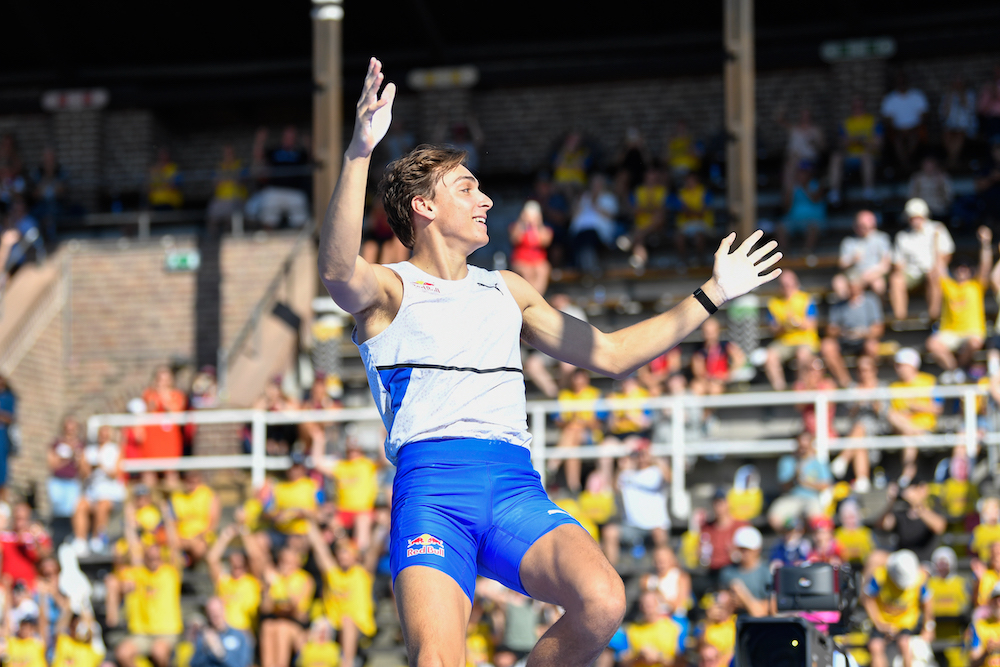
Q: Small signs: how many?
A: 4